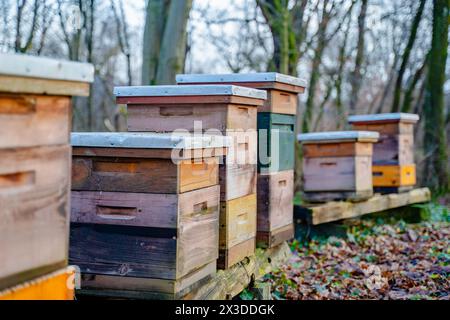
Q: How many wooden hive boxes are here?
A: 6